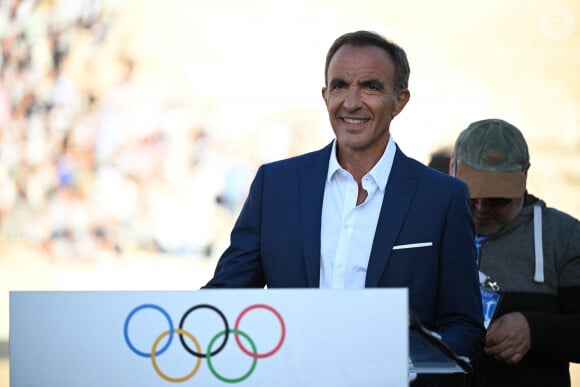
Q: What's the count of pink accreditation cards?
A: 0